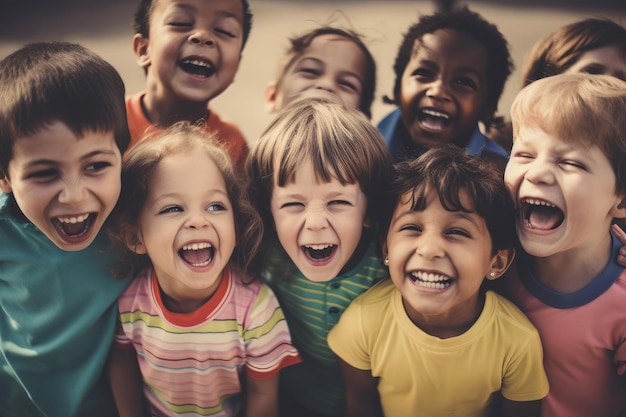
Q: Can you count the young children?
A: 9